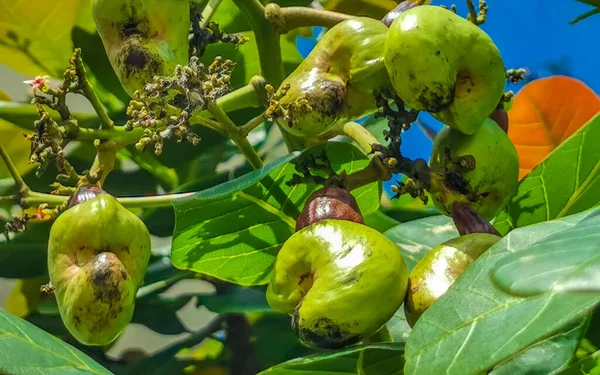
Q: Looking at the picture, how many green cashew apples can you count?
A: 7